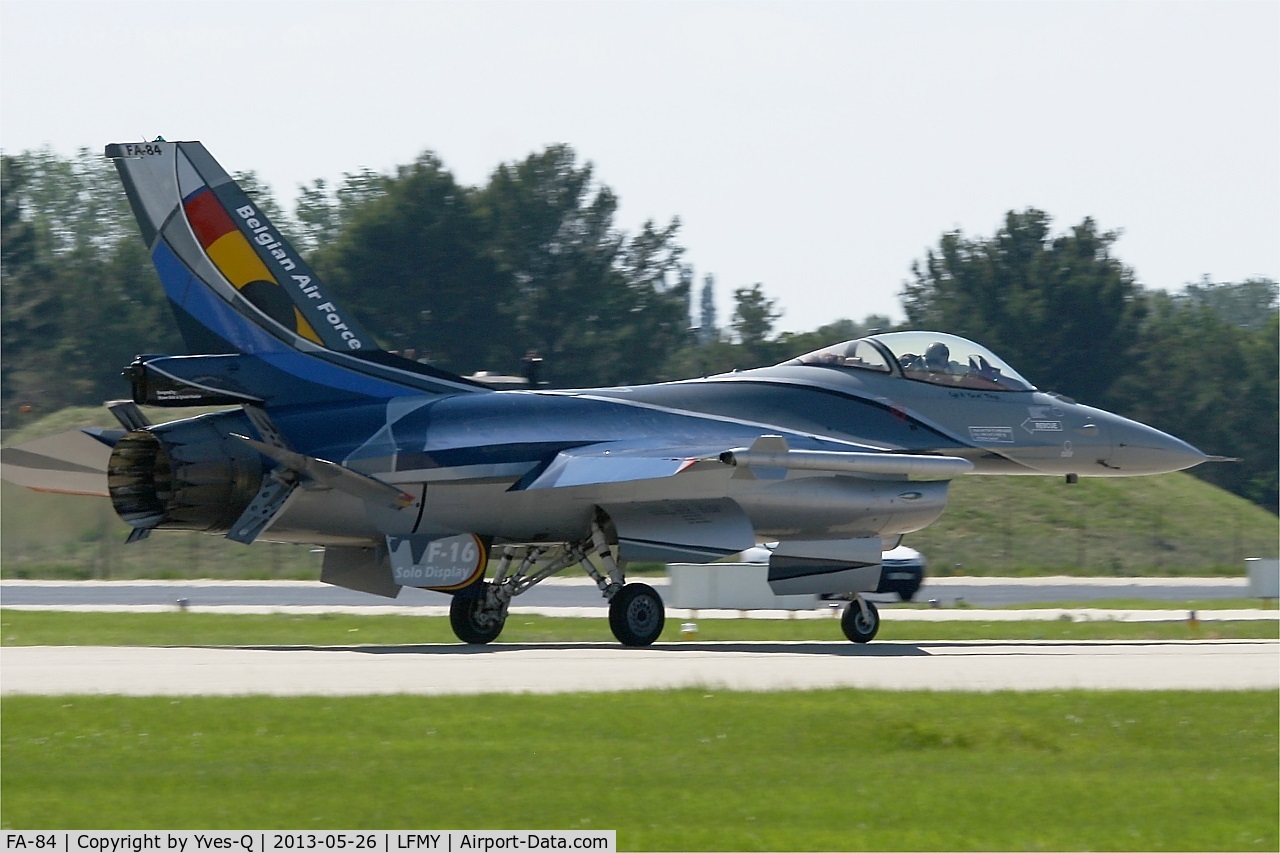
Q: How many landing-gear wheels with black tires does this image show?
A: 3